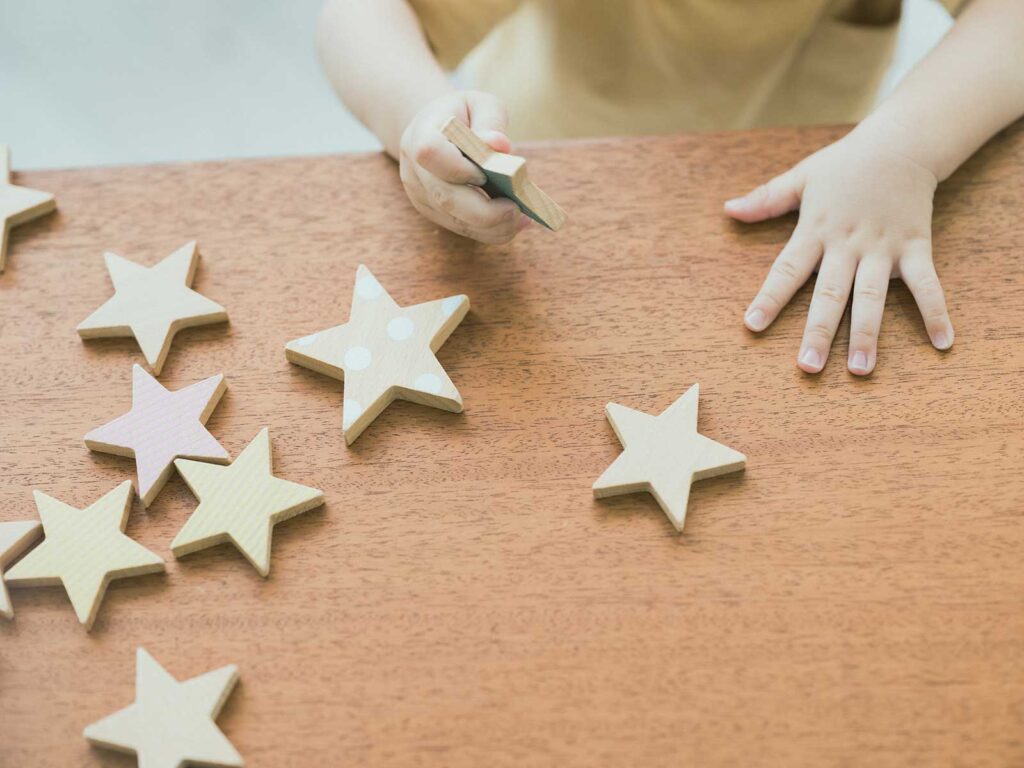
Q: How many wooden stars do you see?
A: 10